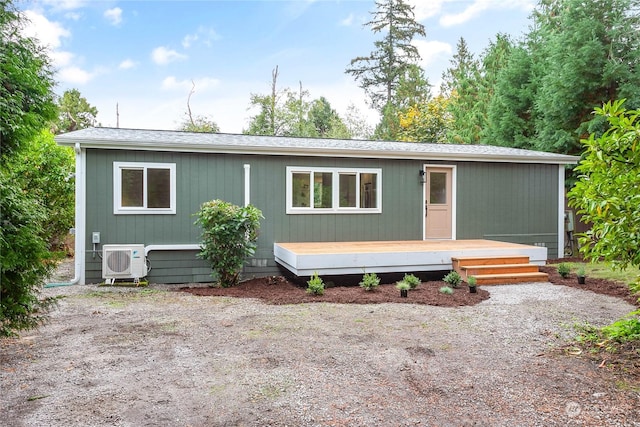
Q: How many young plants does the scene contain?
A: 9